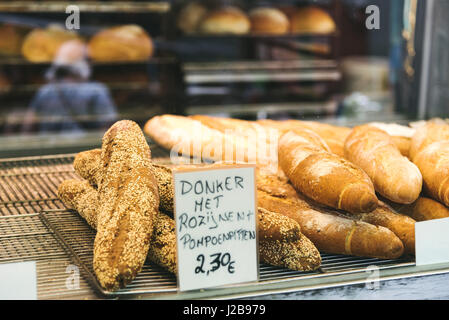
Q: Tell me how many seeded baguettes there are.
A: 3